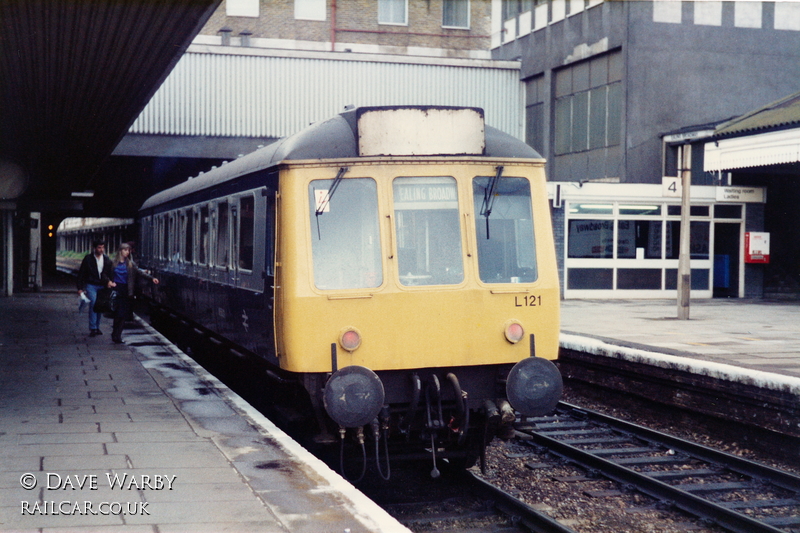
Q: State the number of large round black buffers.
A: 2